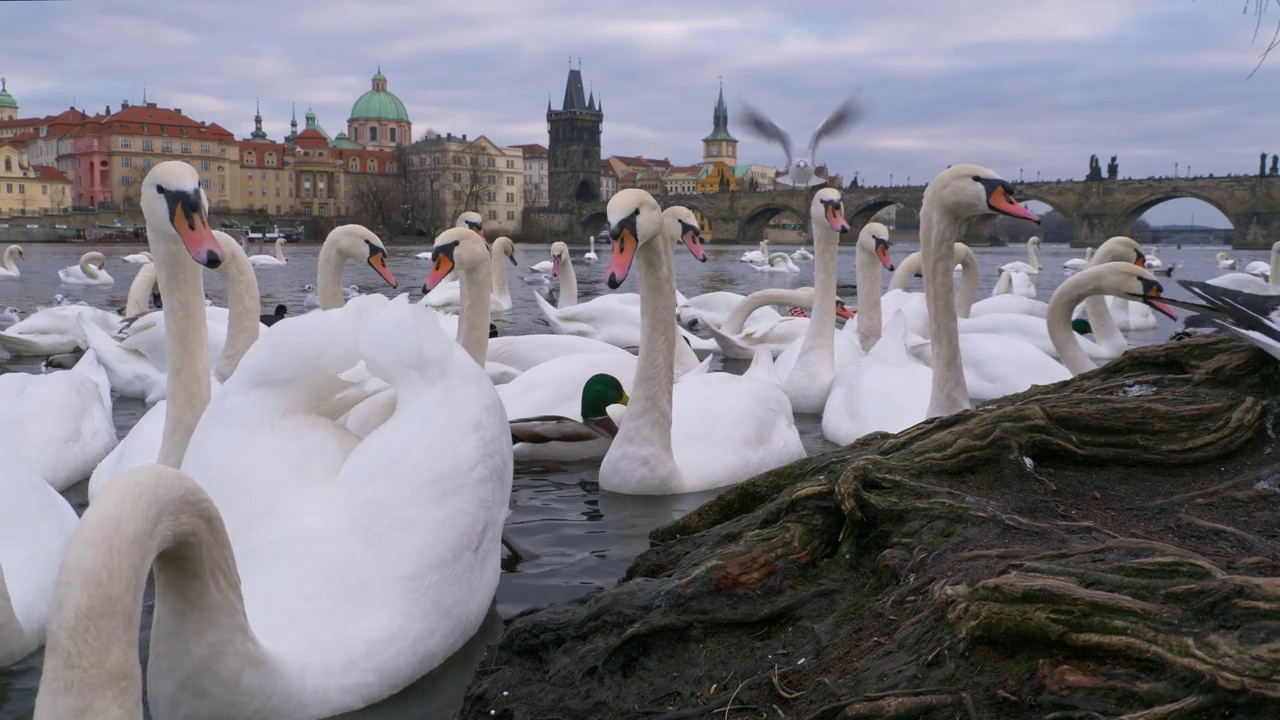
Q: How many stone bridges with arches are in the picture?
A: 1